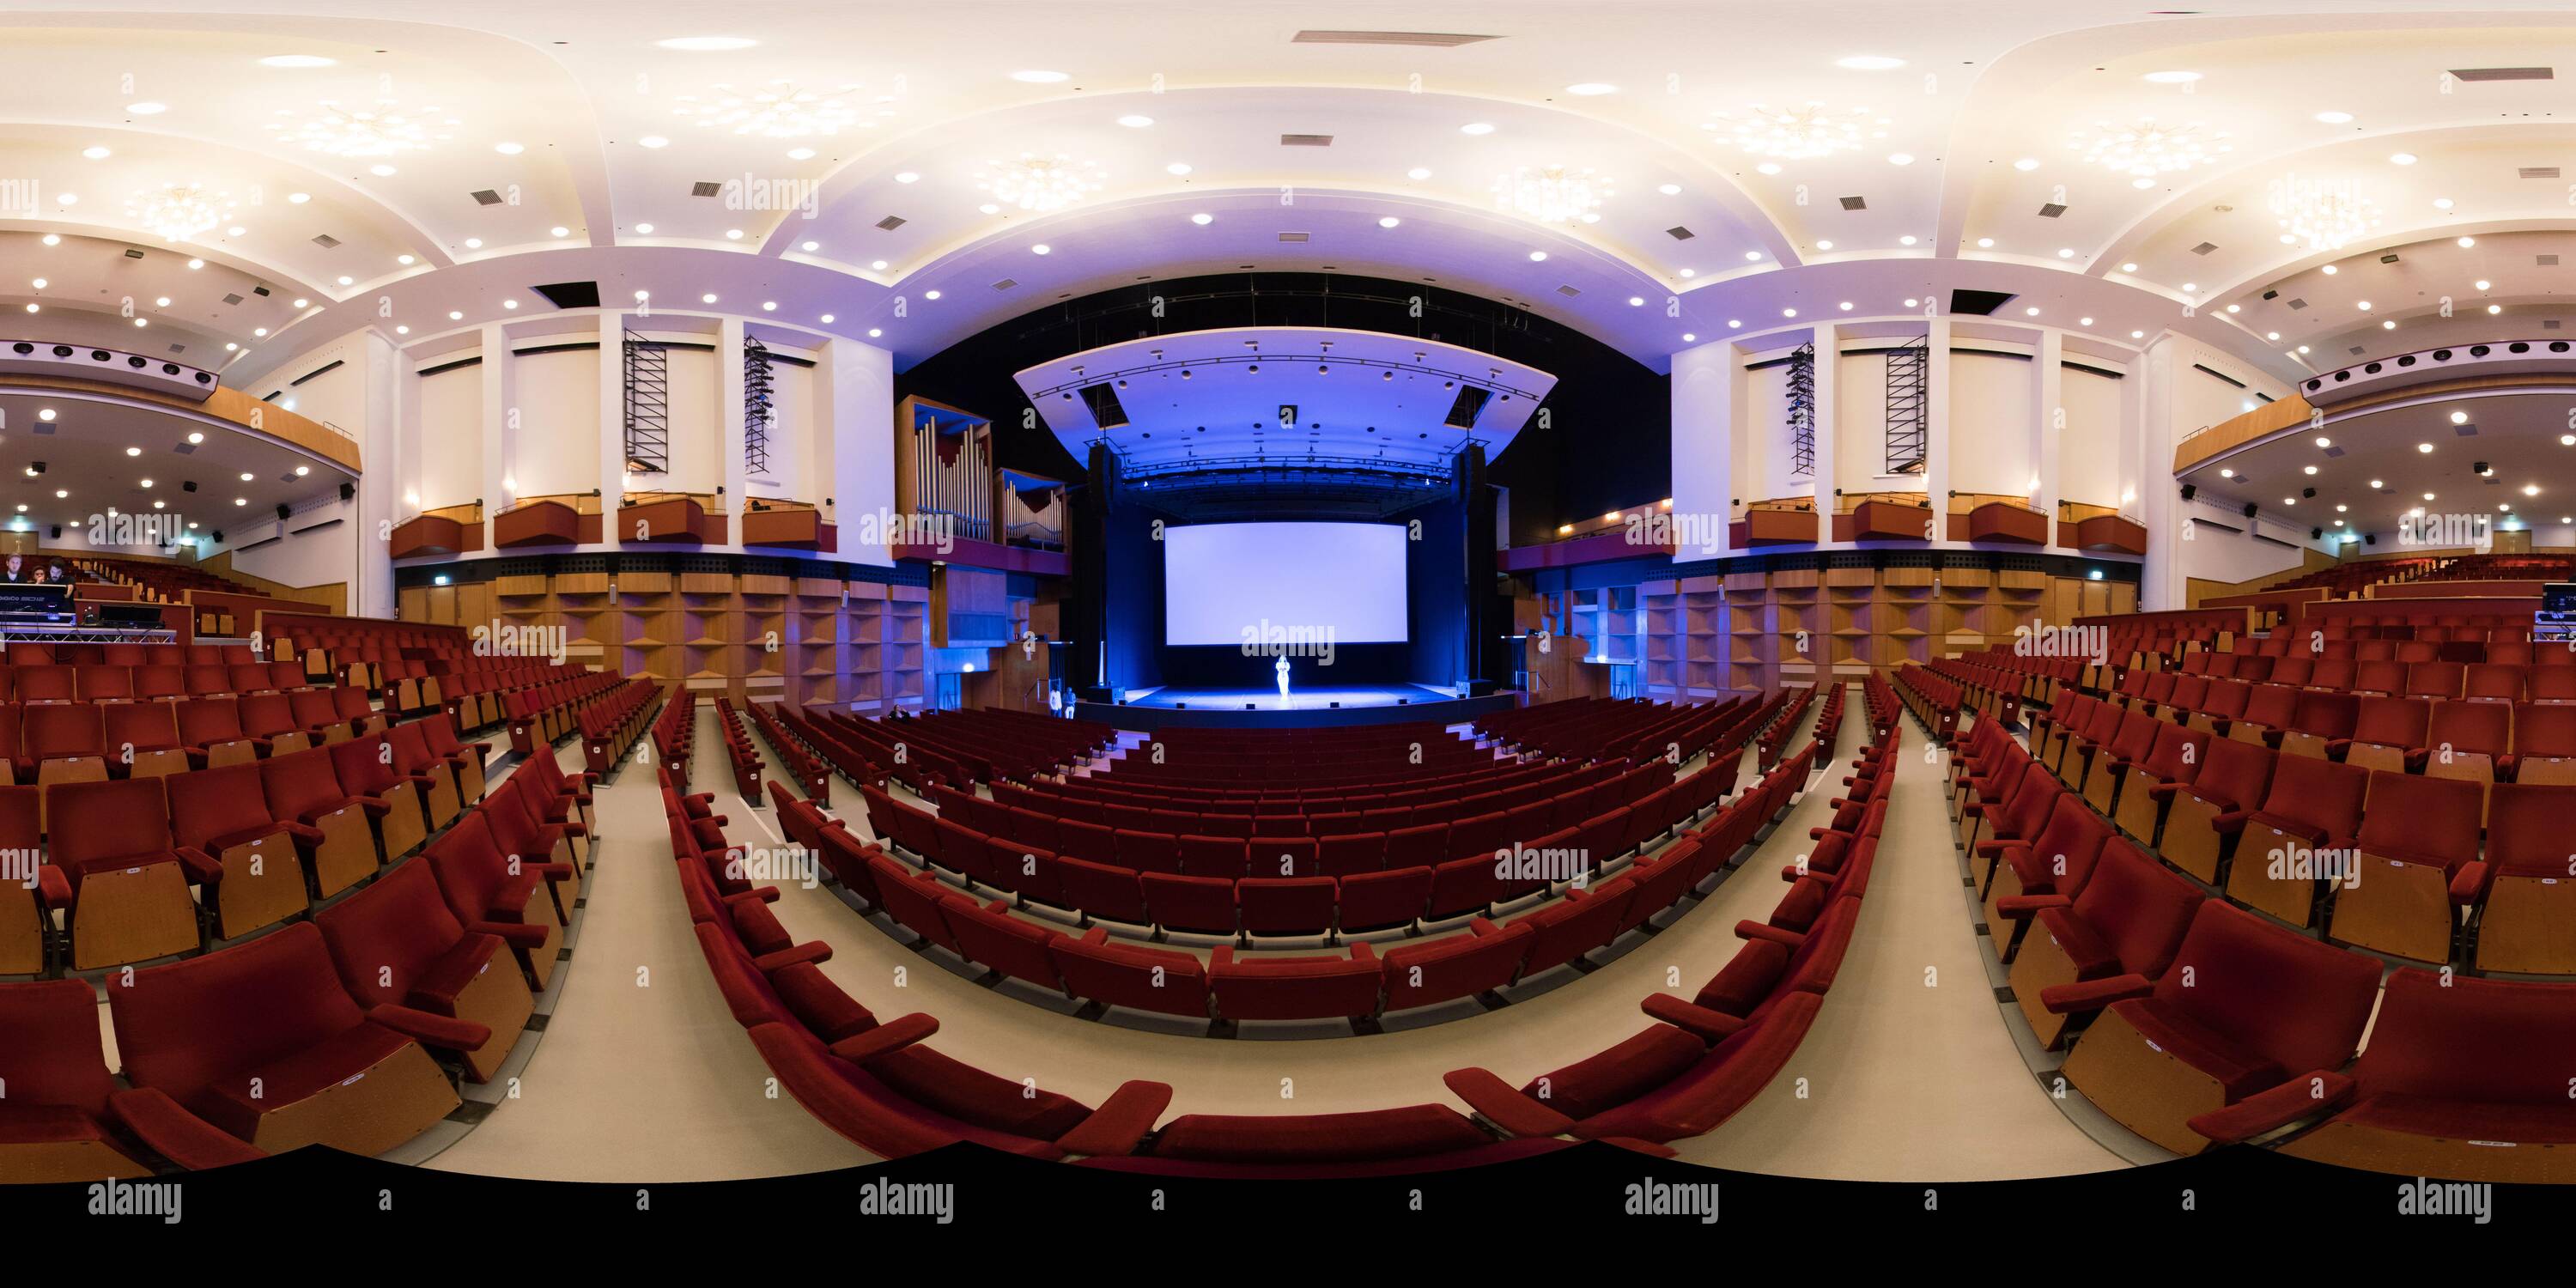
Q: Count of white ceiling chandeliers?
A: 8